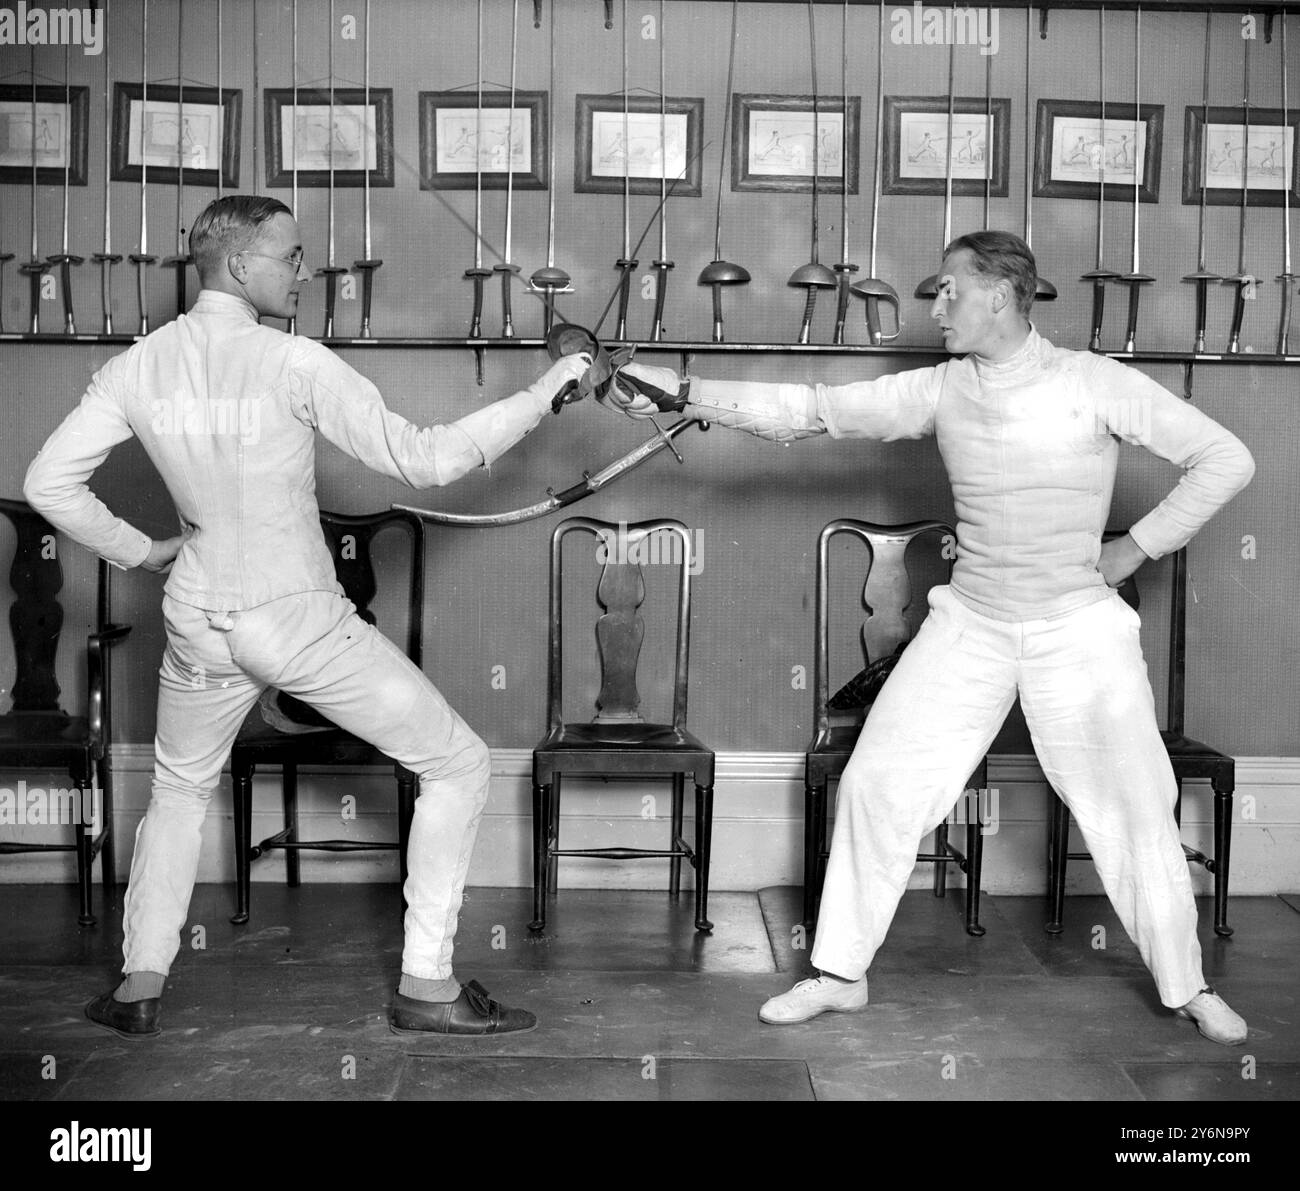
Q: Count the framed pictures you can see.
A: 9